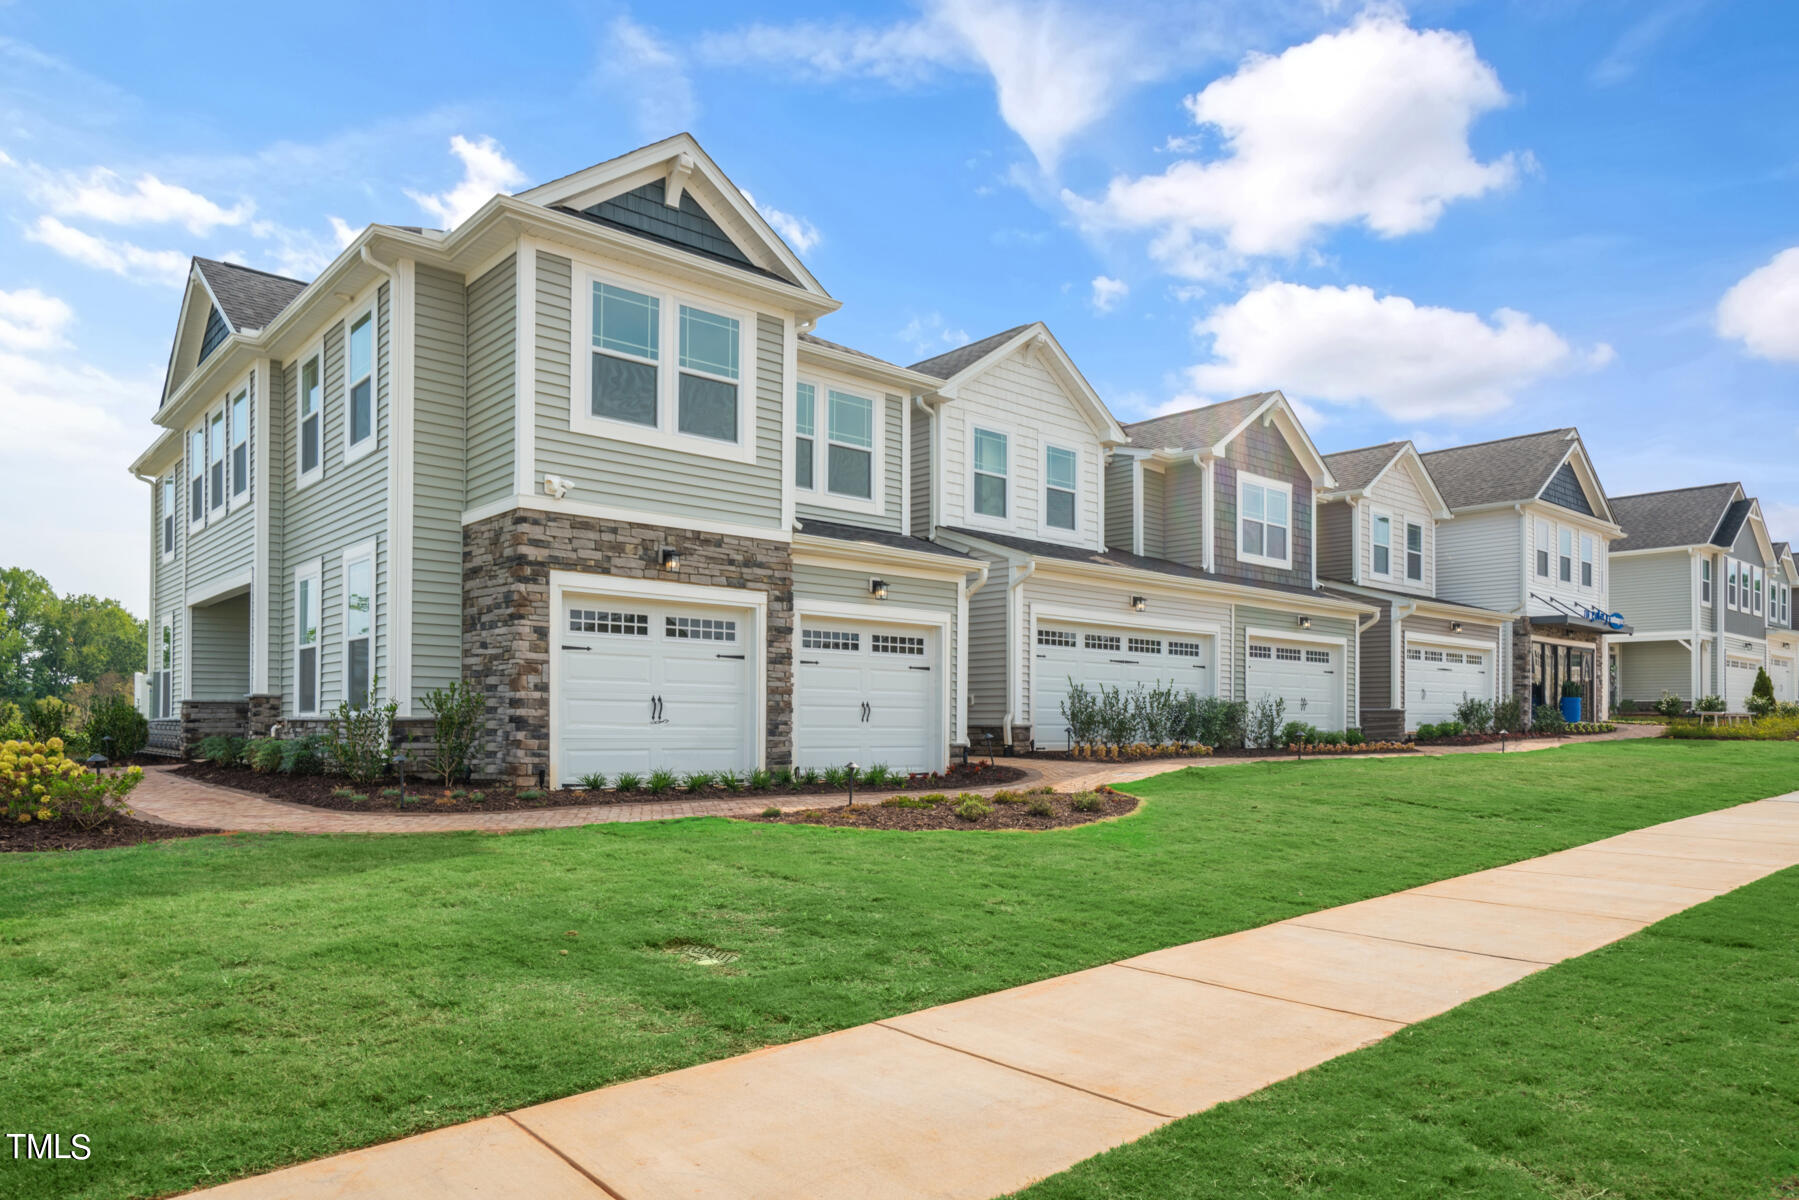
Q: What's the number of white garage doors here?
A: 7